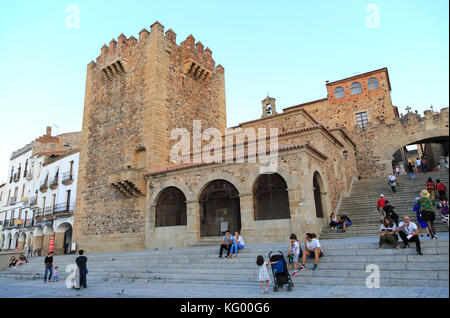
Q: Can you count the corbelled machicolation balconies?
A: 3